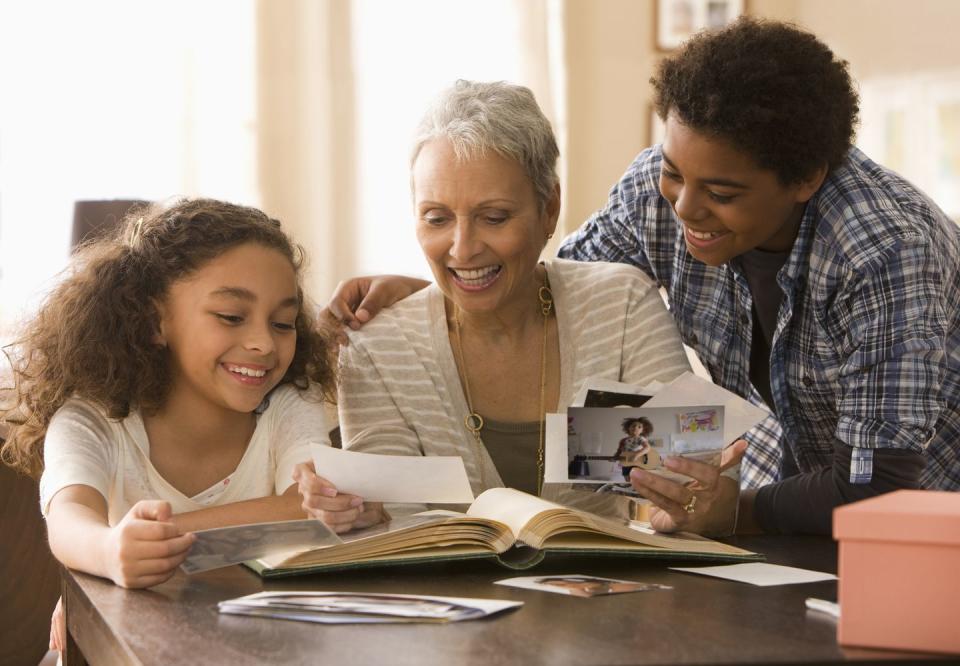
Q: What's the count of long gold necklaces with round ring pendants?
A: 1